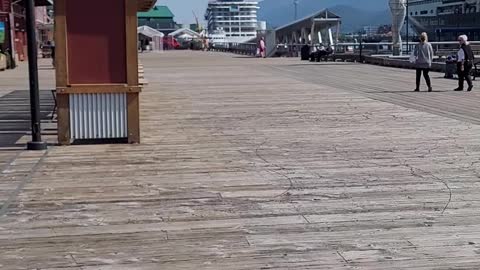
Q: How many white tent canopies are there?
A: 2